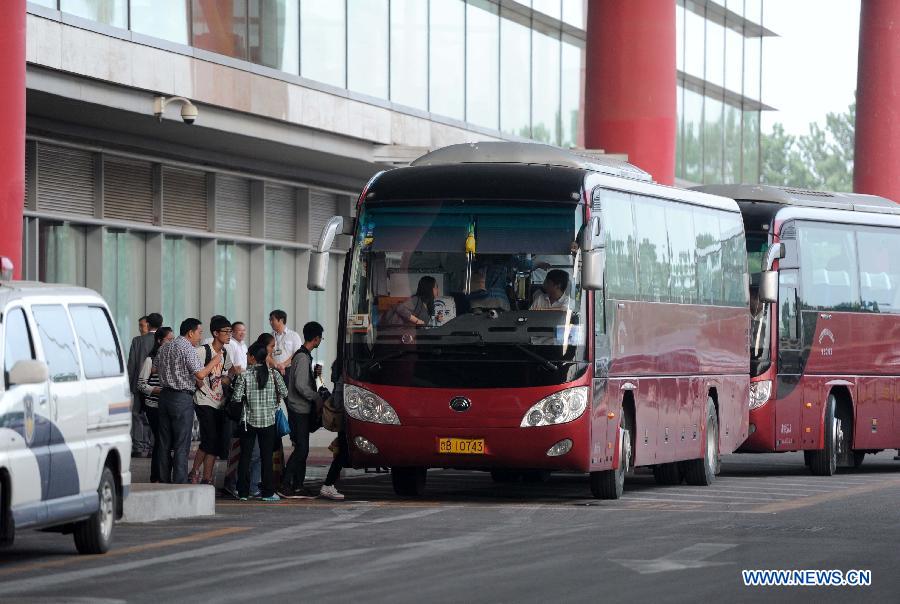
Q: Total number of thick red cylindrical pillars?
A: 3